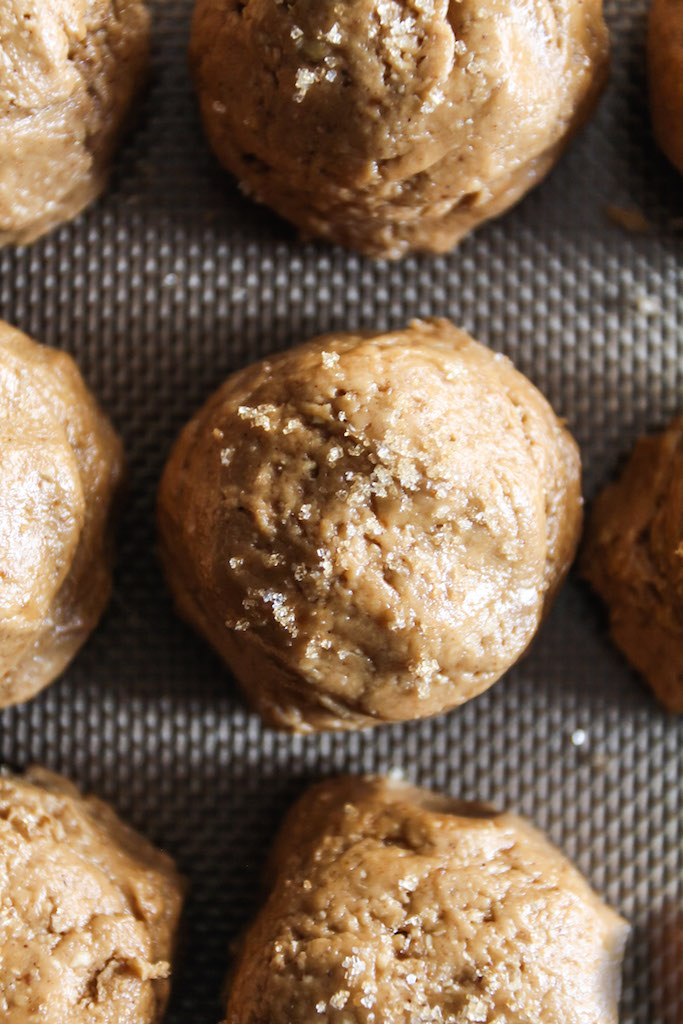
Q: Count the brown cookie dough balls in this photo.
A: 8